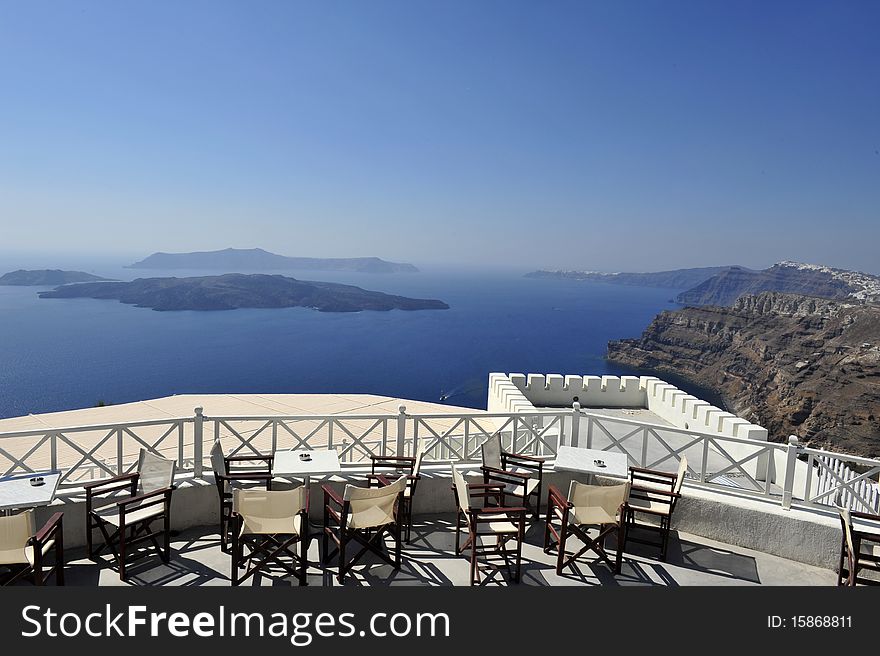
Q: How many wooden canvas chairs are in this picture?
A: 11